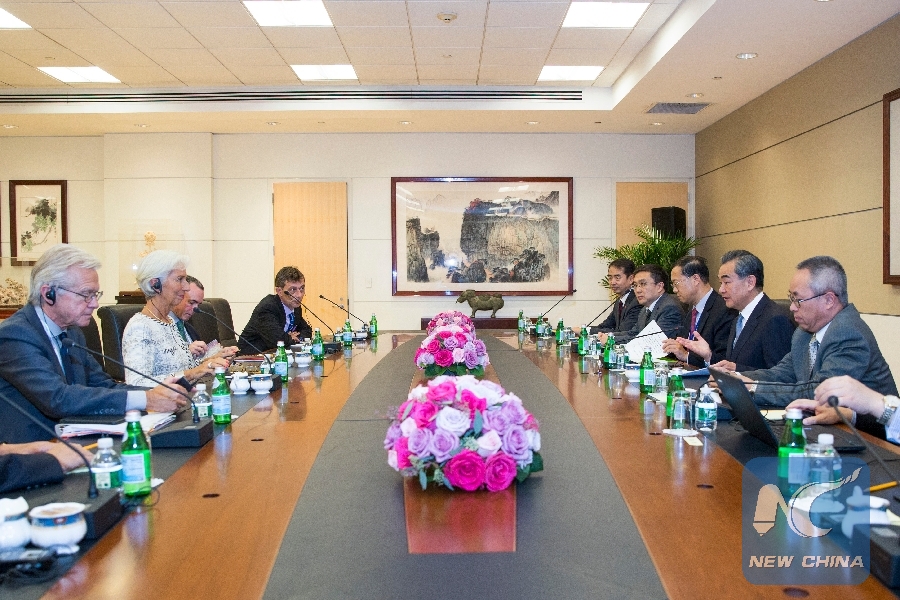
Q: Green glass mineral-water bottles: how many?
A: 14